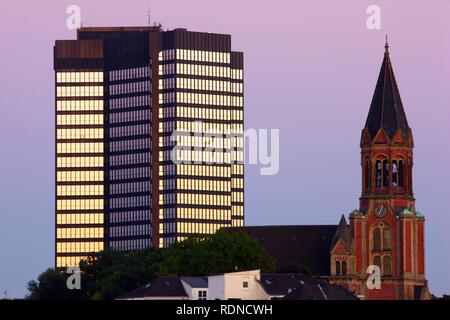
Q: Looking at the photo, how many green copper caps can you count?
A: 2